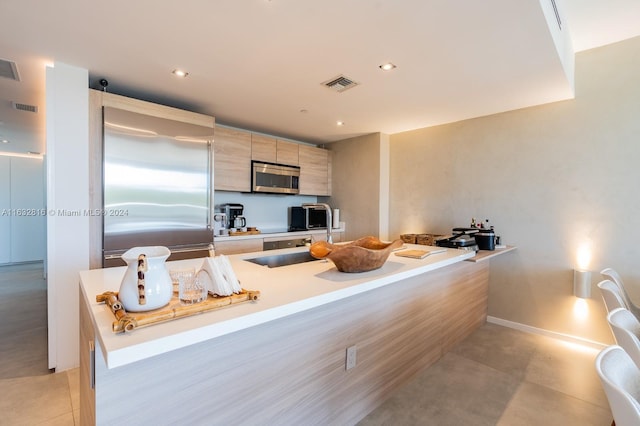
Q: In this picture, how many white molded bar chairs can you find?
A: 4